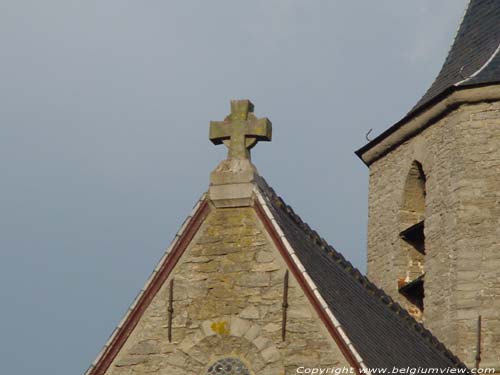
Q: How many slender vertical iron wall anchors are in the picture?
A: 3